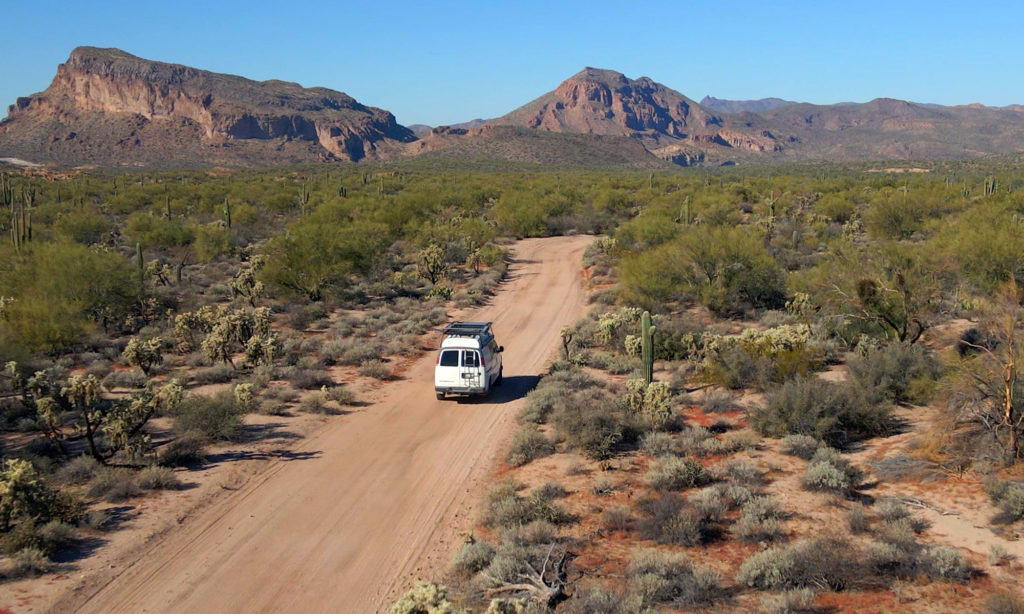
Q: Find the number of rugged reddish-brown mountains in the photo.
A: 2